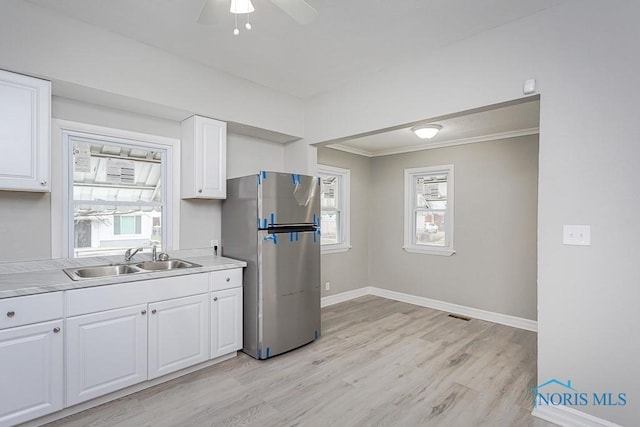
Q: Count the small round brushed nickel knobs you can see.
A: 8